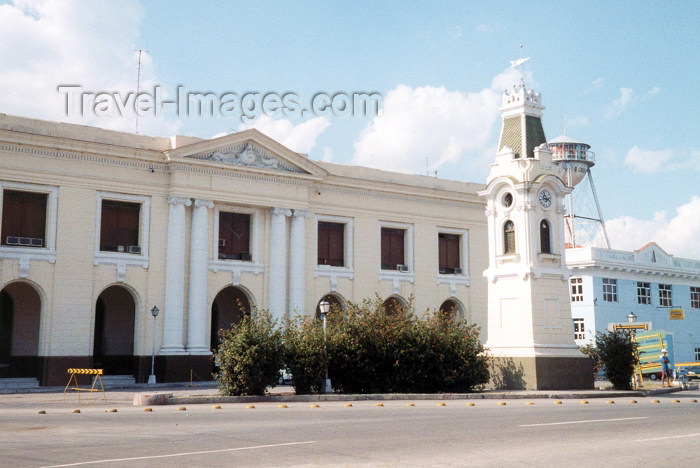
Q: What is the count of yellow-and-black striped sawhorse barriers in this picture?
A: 1